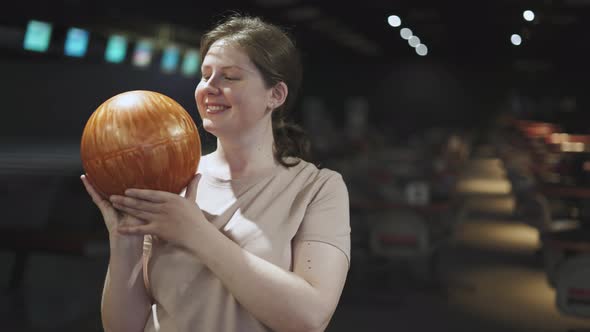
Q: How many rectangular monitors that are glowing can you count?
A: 6